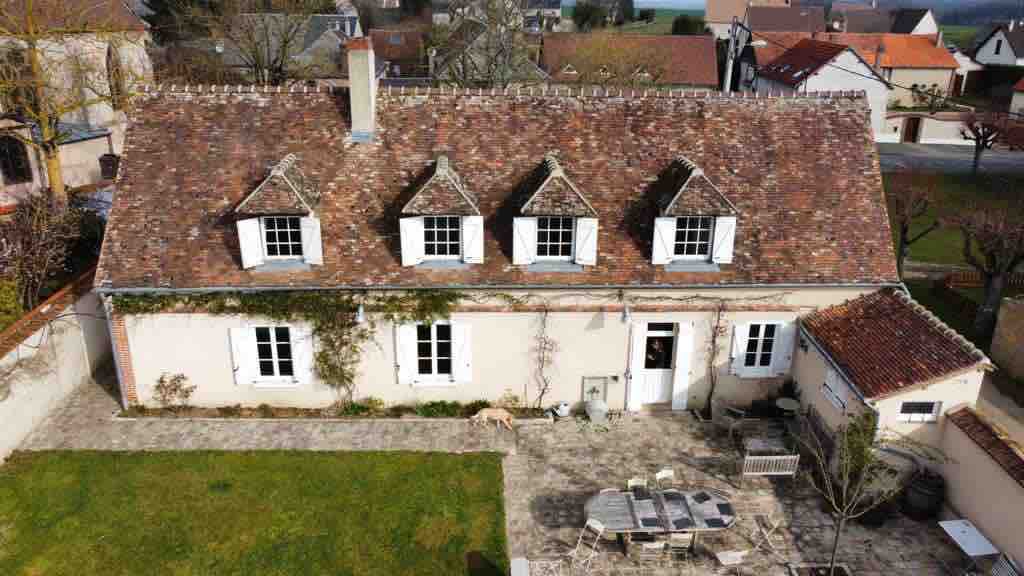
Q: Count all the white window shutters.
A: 14